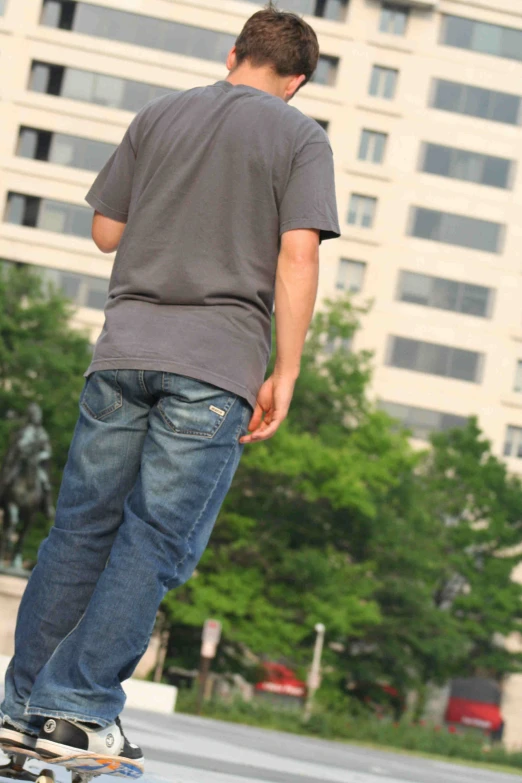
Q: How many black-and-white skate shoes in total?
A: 2